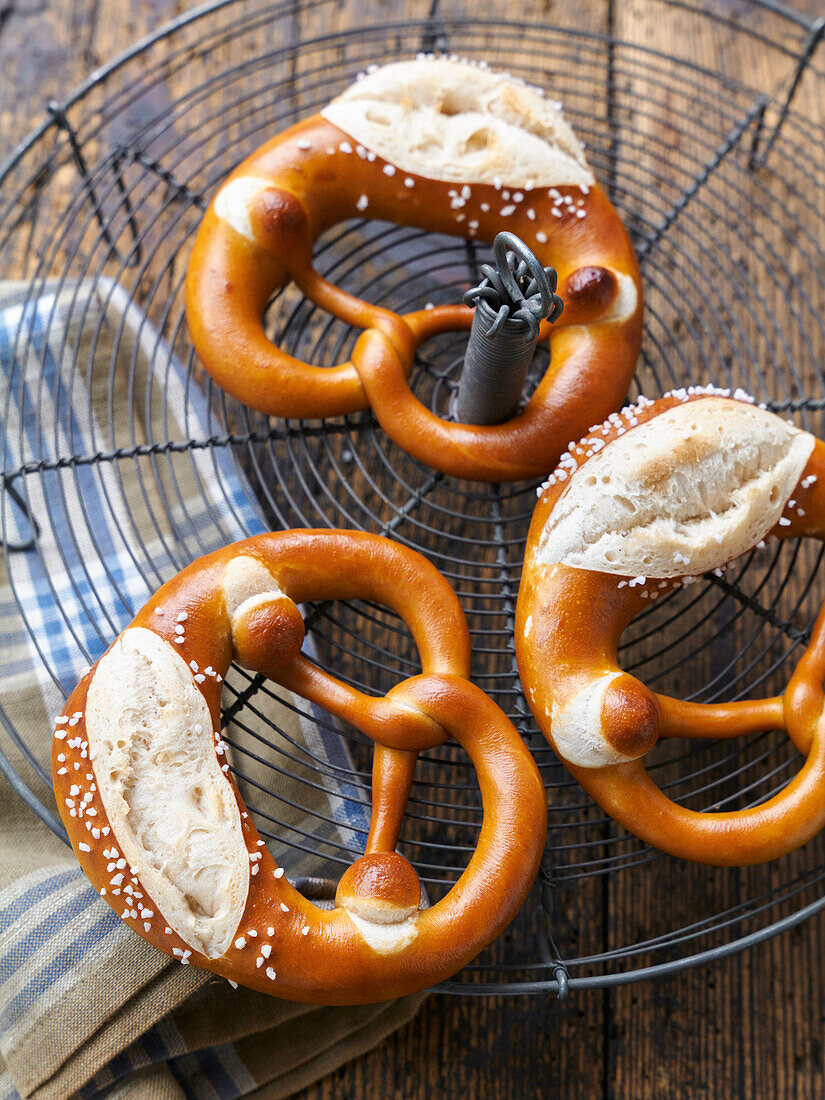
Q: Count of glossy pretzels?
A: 3